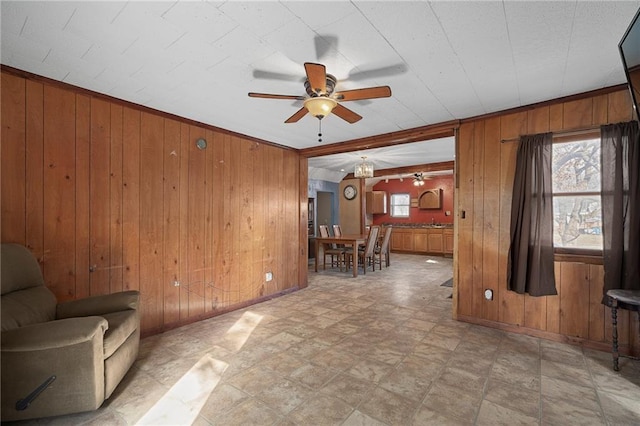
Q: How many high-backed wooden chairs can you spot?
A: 4